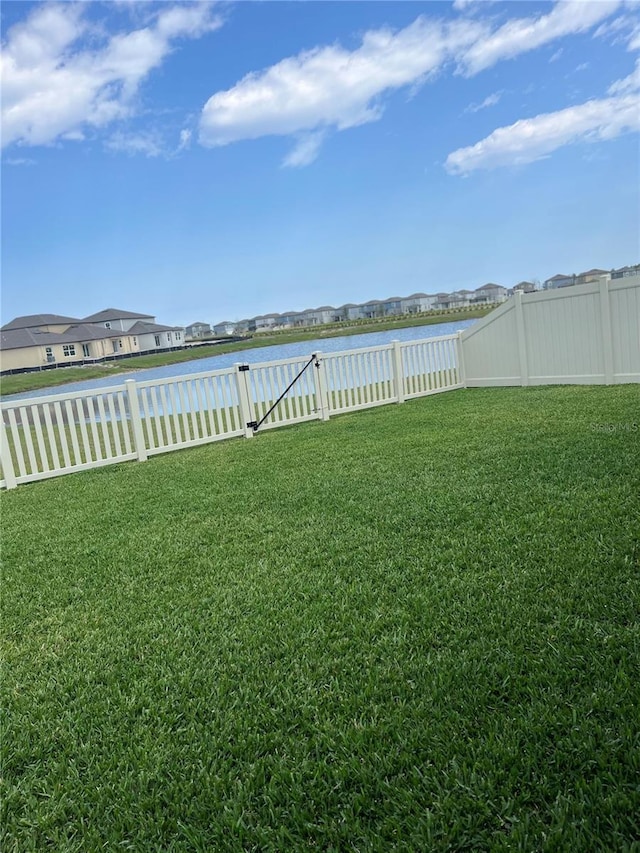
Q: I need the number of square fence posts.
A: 8